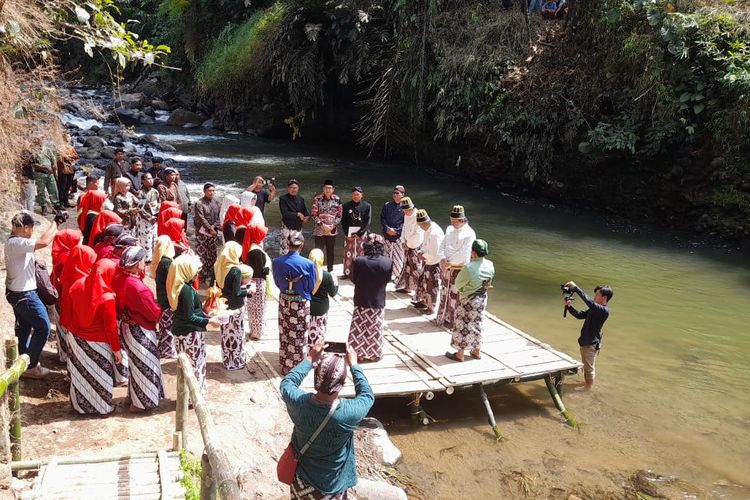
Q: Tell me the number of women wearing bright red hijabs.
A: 11